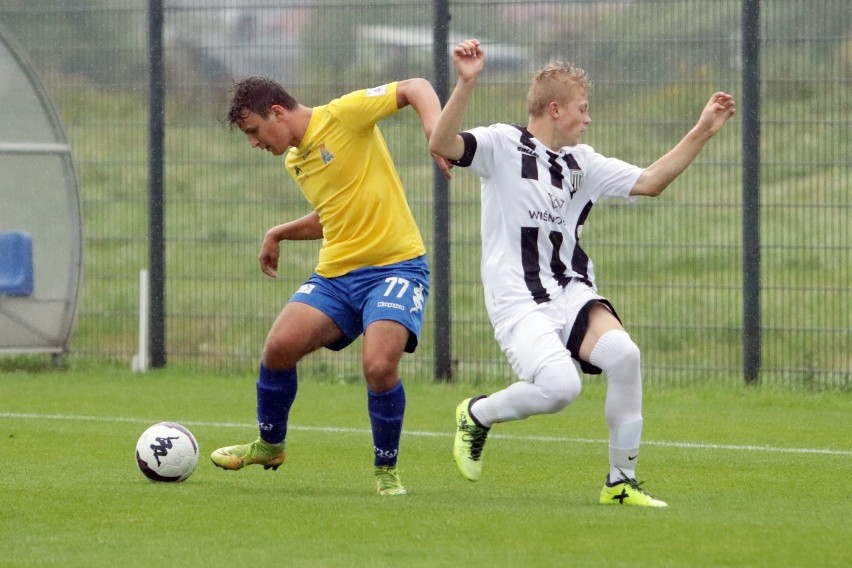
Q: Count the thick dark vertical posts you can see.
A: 3